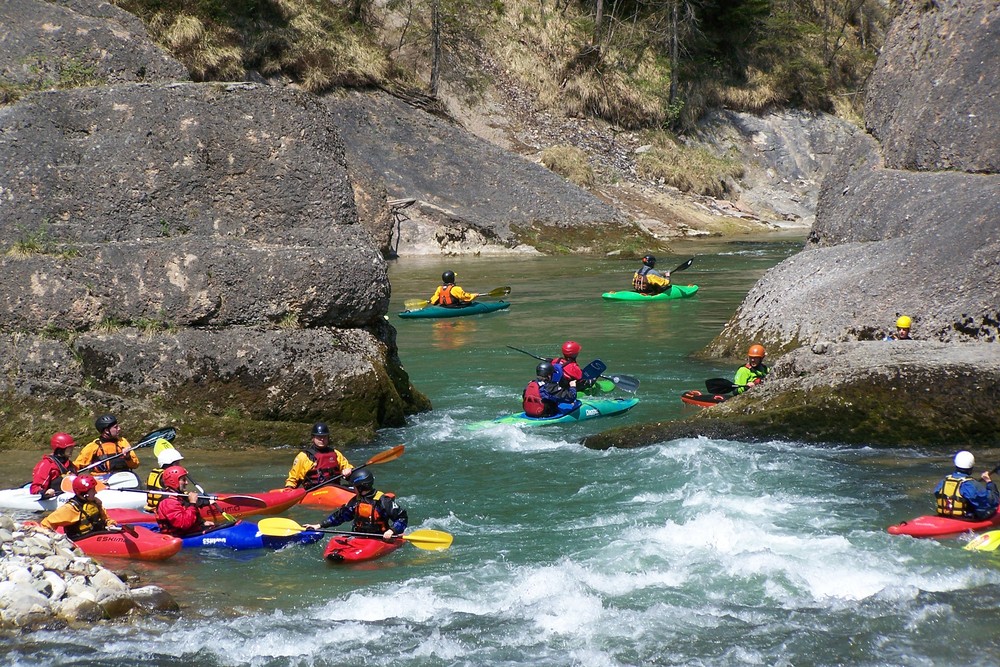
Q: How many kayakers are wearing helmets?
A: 14